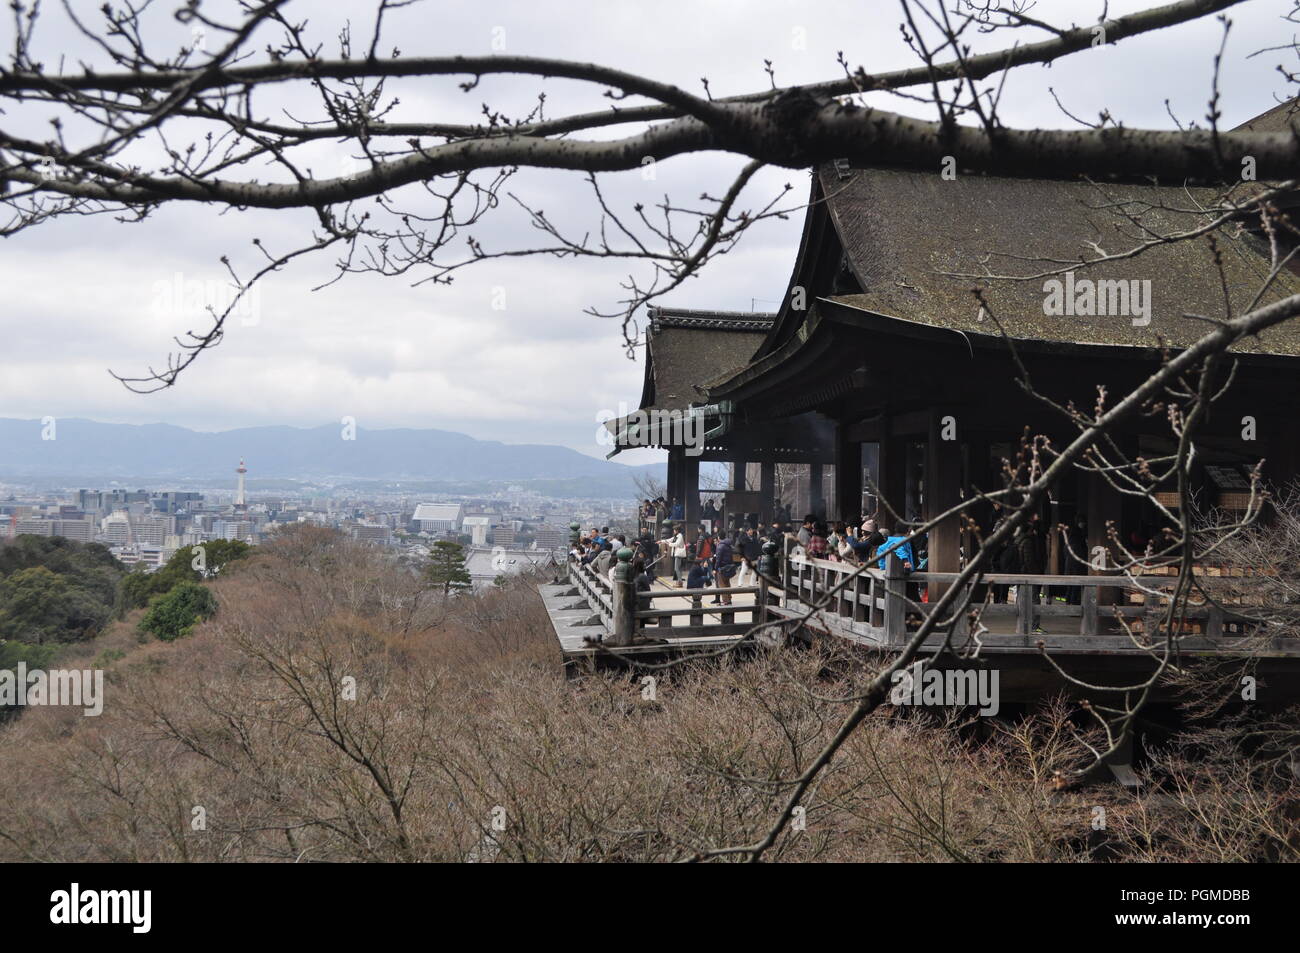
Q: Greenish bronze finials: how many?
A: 4